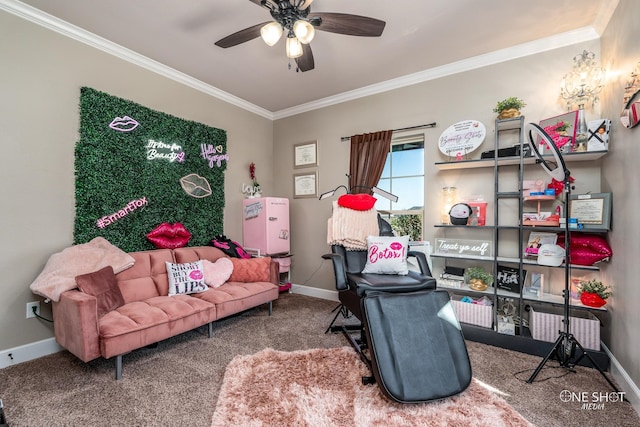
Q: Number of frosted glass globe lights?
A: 3